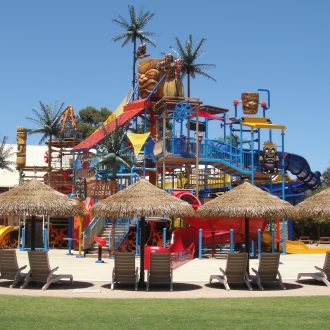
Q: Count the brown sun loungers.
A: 7